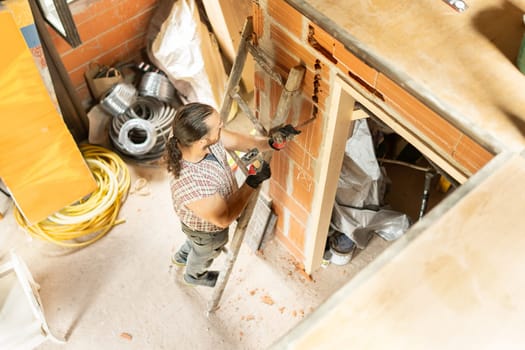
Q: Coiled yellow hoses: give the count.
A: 1